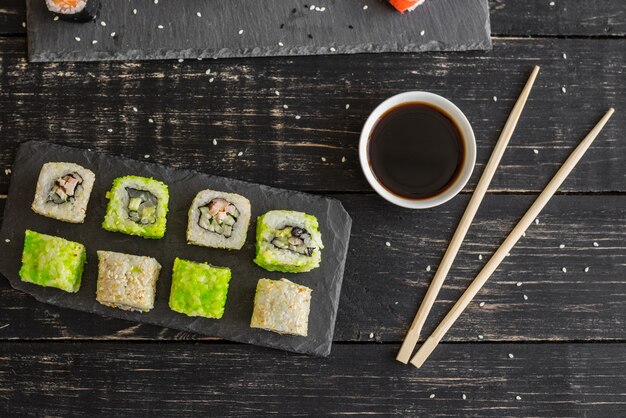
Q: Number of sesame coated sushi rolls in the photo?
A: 4